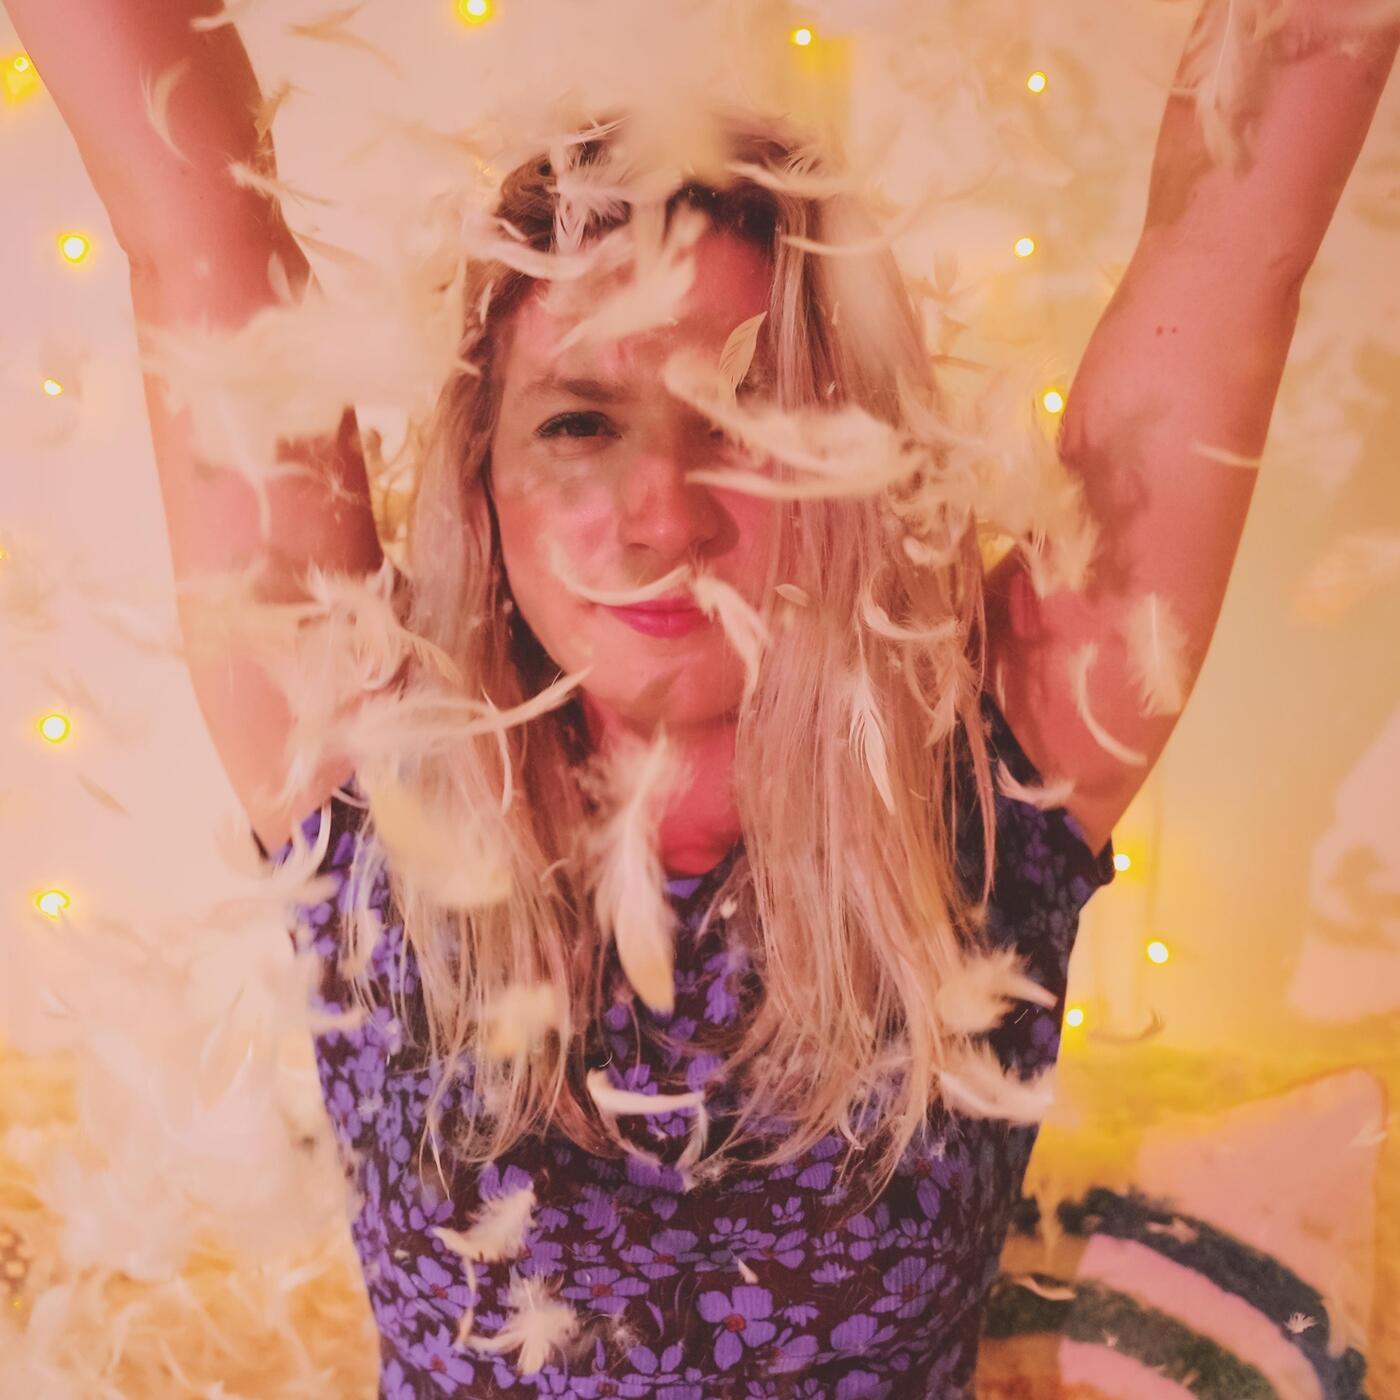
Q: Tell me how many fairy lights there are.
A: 13